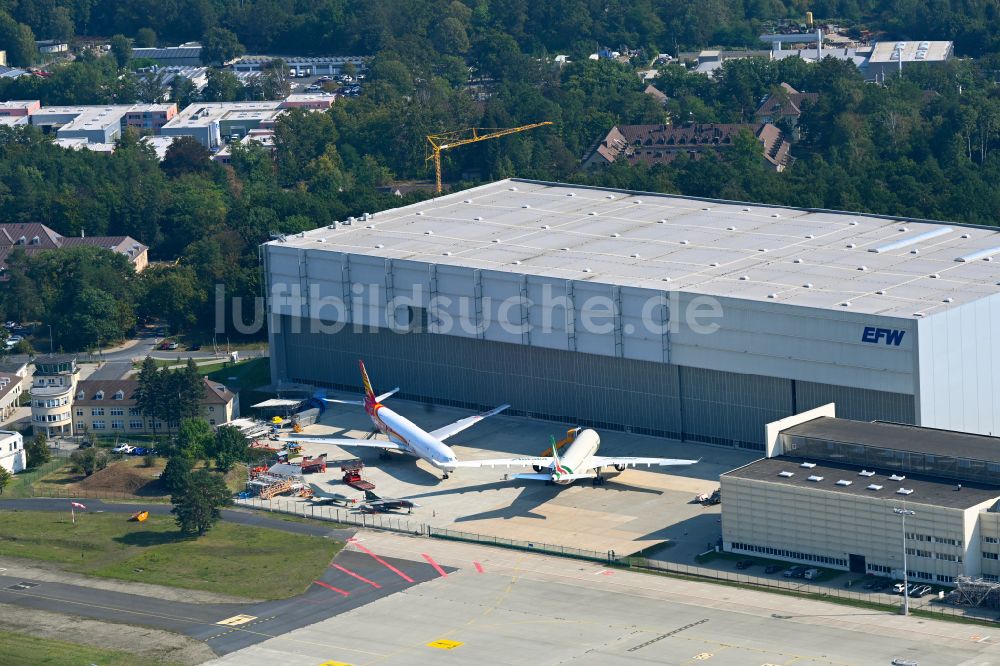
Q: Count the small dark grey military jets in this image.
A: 2